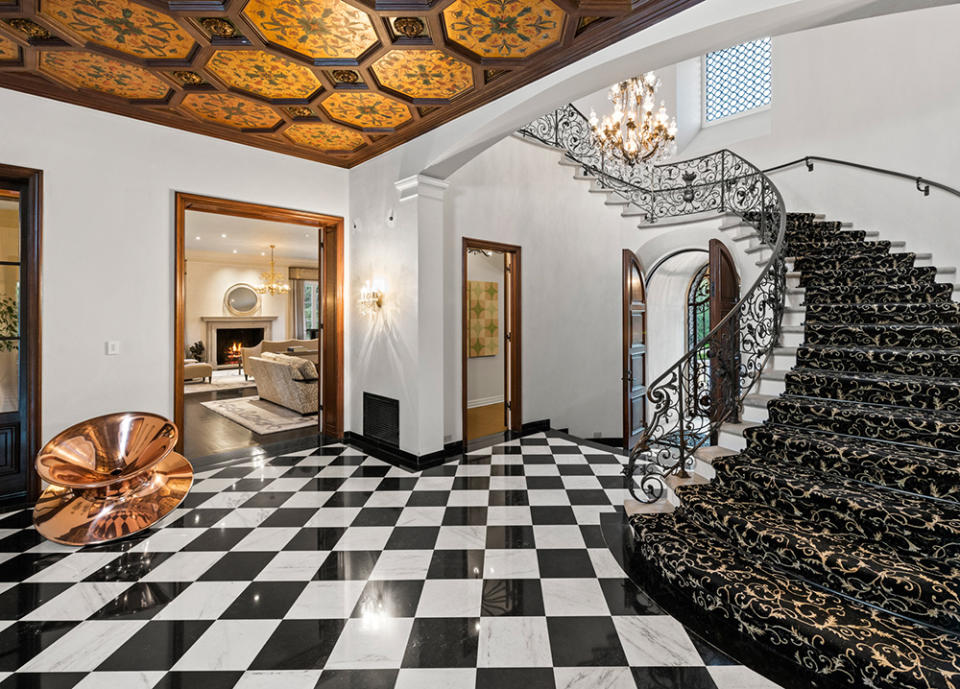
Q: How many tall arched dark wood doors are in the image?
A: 2